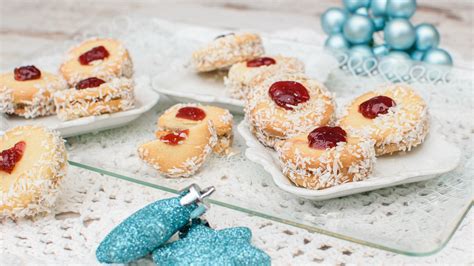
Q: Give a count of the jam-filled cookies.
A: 11